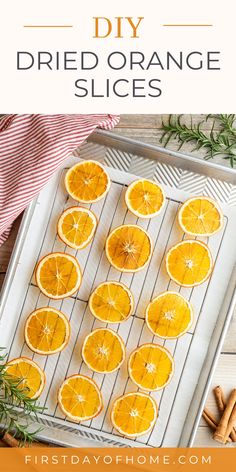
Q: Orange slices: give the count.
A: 15